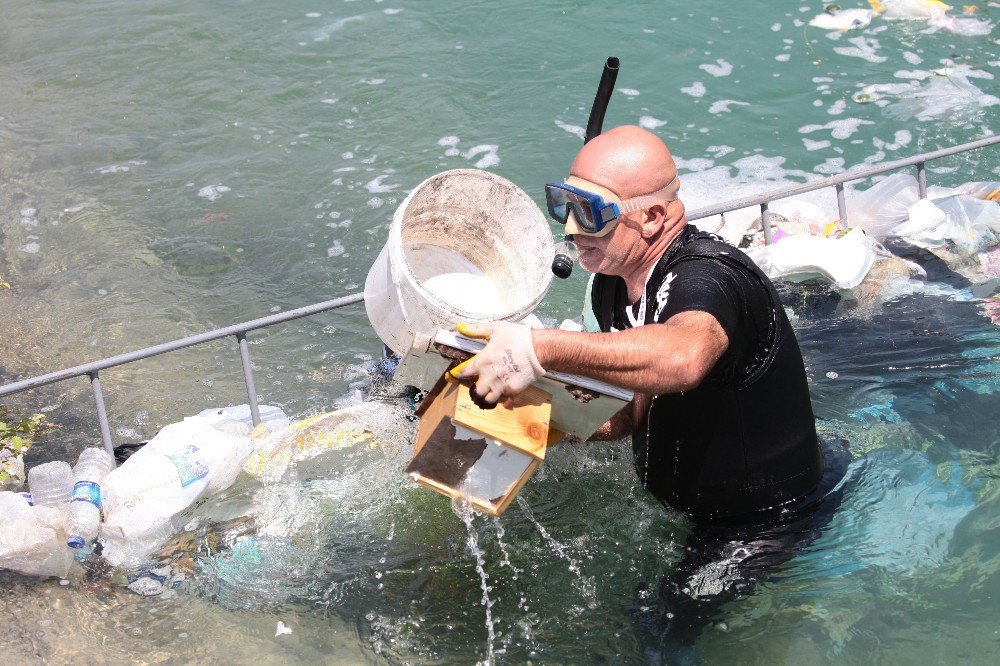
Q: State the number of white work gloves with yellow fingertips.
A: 1